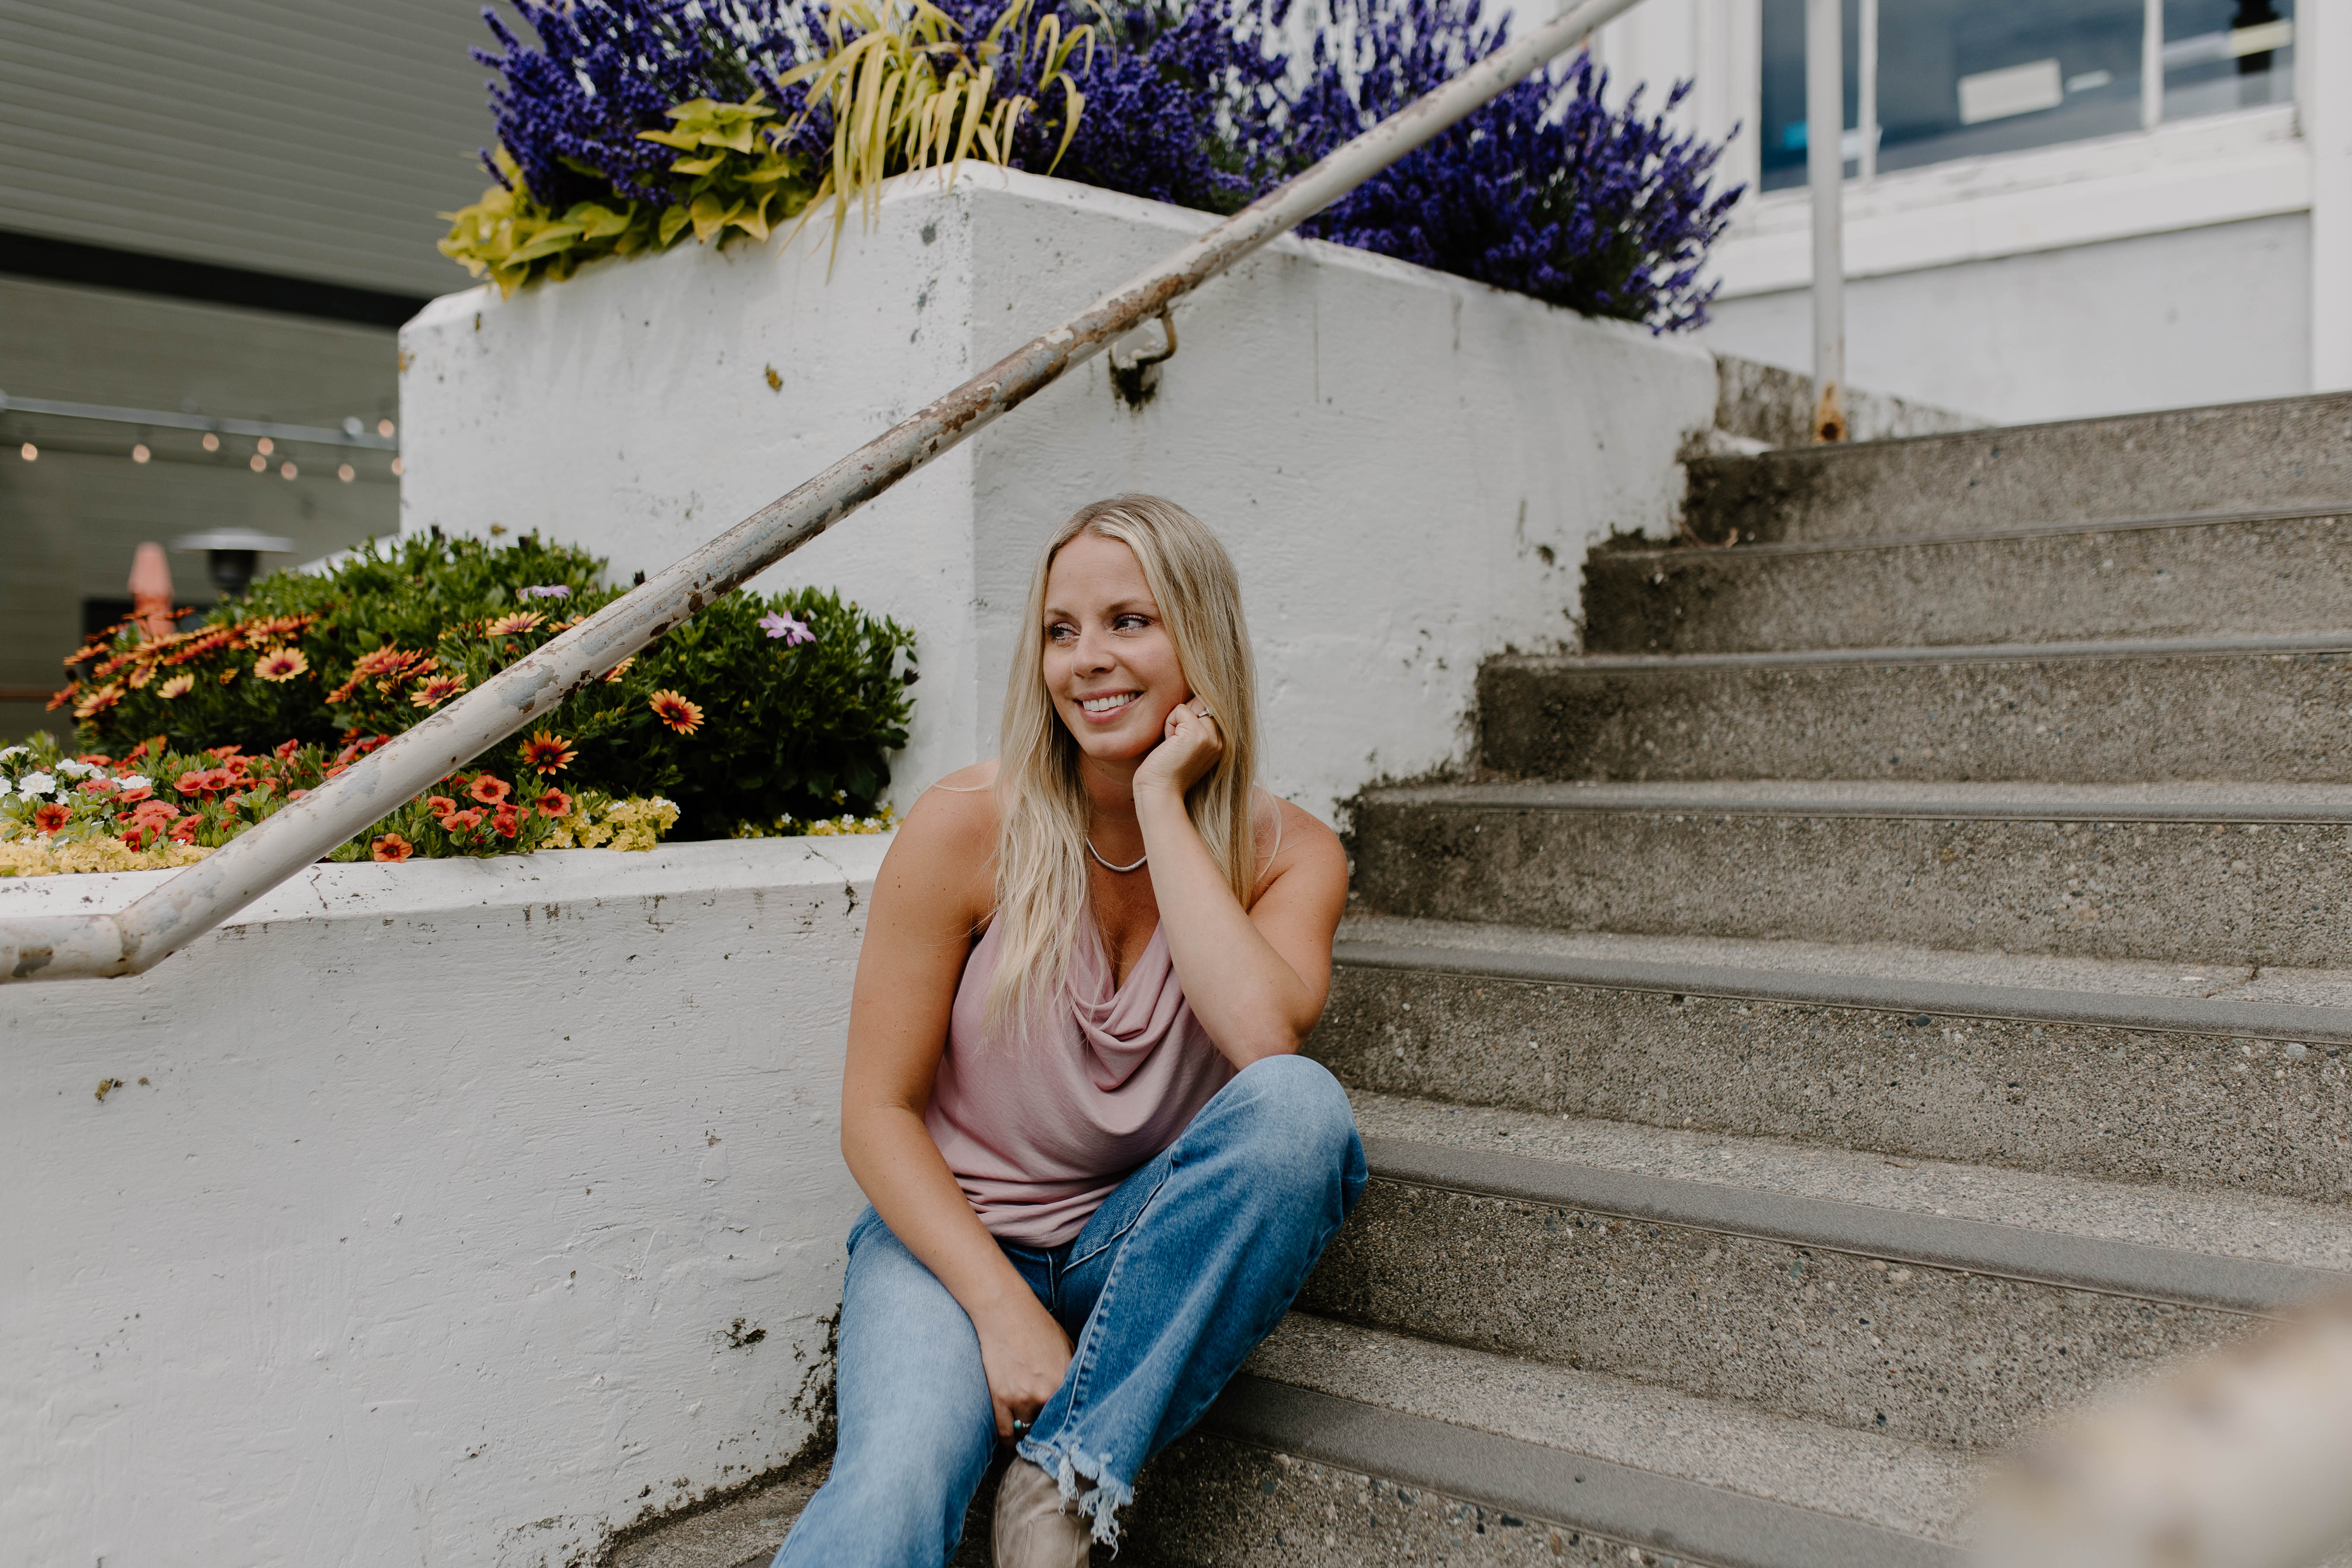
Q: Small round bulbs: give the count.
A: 9